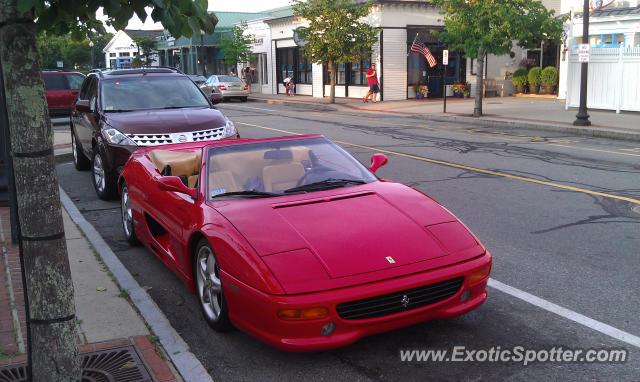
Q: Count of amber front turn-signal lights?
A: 2